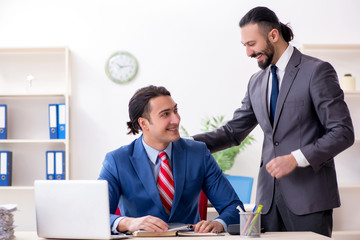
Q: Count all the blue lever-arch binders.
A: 6